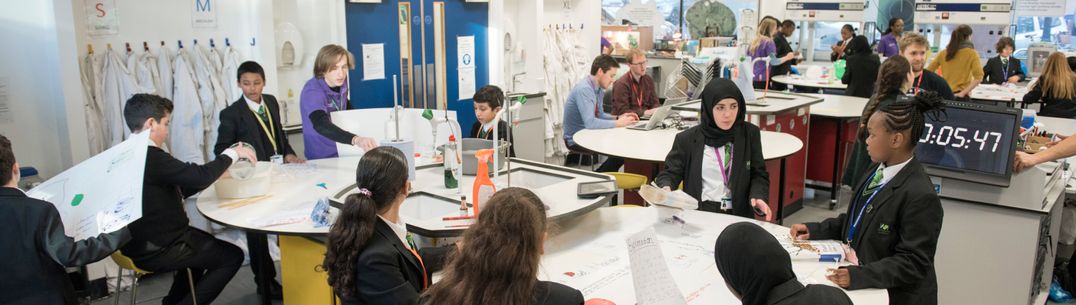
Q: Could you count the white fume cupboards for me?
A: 2